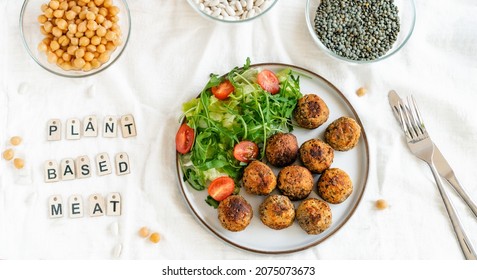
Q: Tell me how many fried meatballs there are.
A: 10